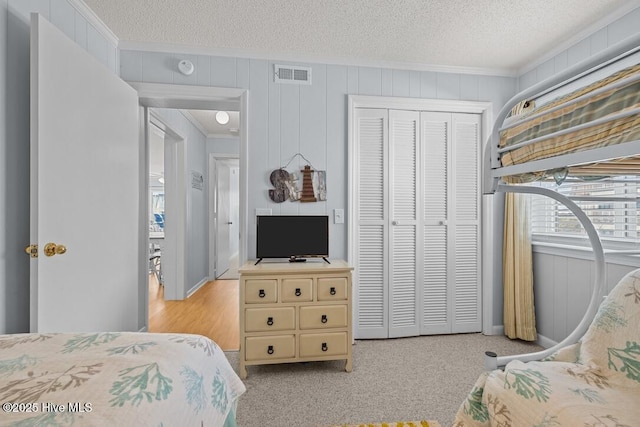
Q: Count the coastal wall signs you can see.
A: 1